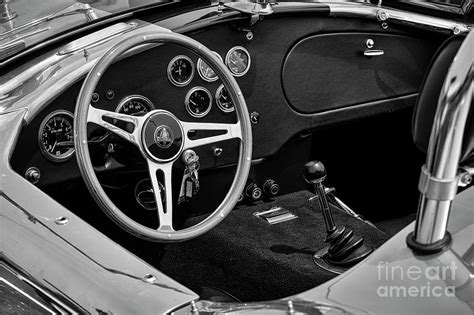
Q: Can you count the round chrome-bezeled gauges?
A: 7